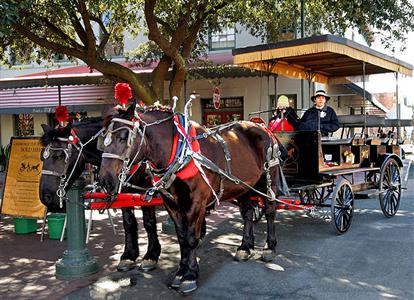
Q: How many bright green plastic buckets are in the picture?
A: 2